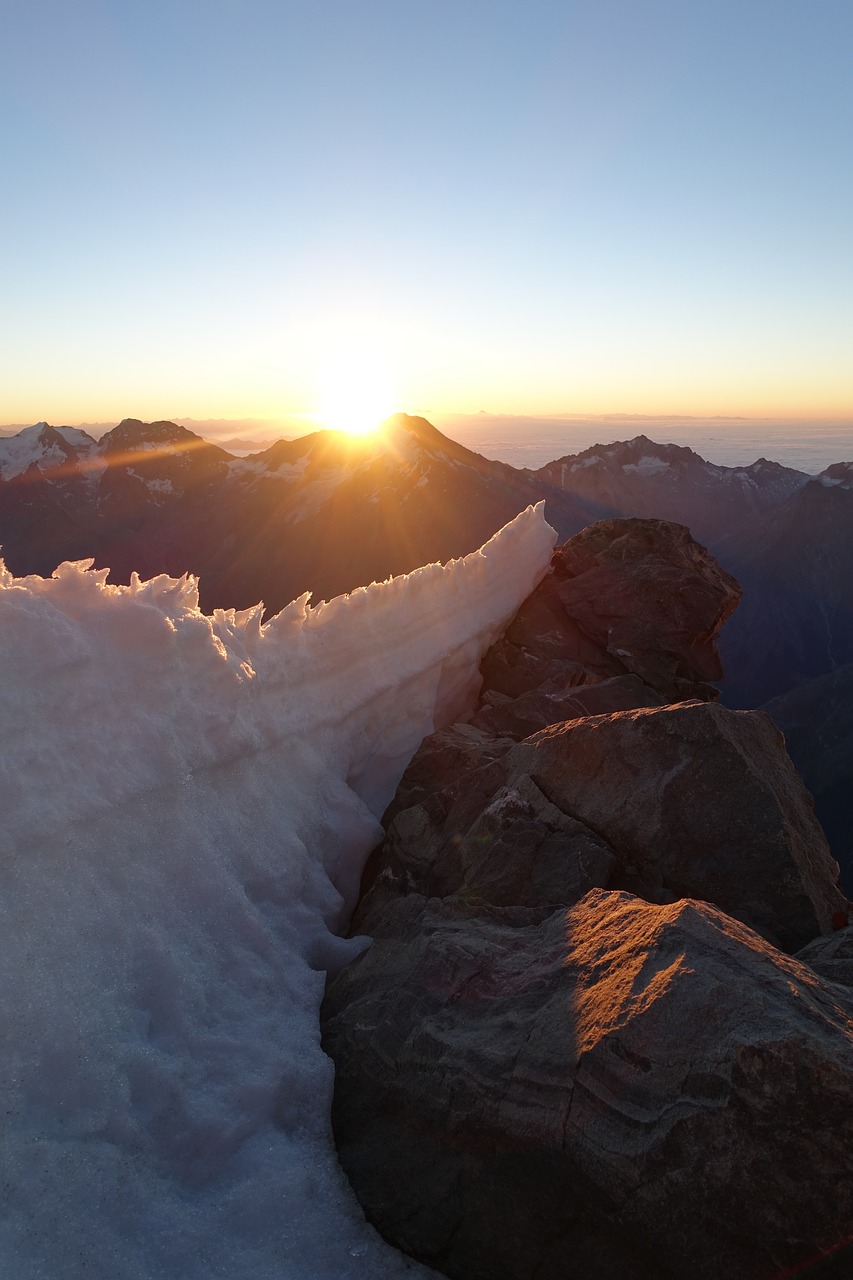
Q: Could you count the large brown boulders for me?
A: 3